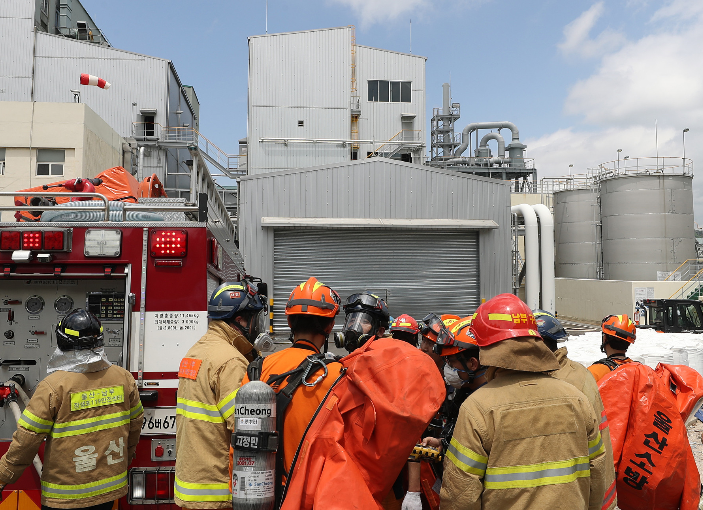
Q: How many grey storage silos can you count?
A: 2